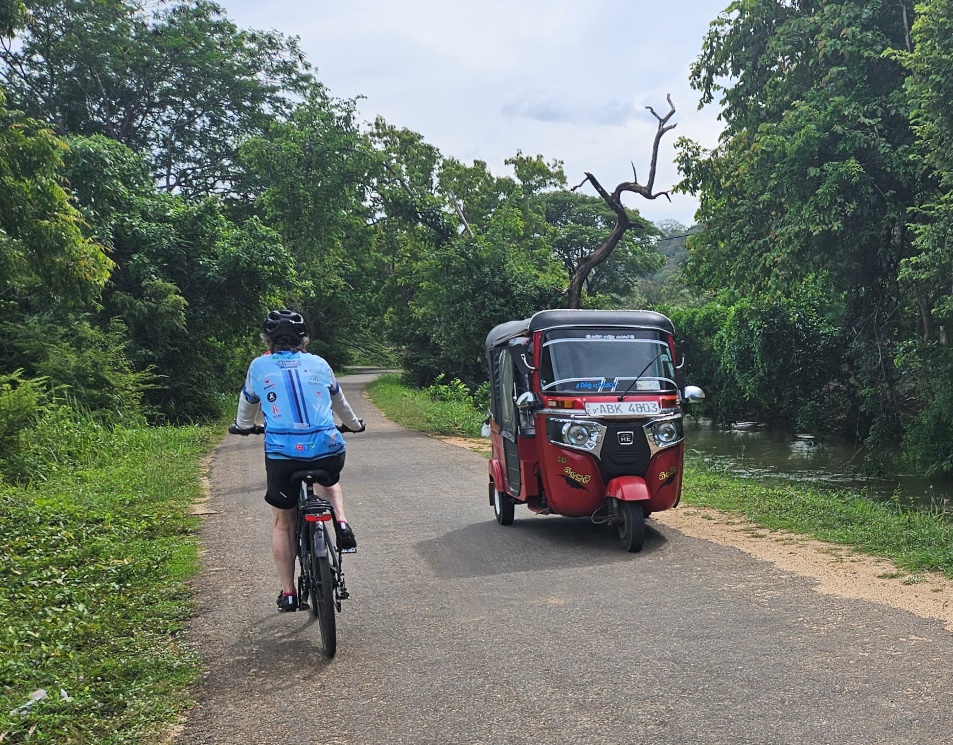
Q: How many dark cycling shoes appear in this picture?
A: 2